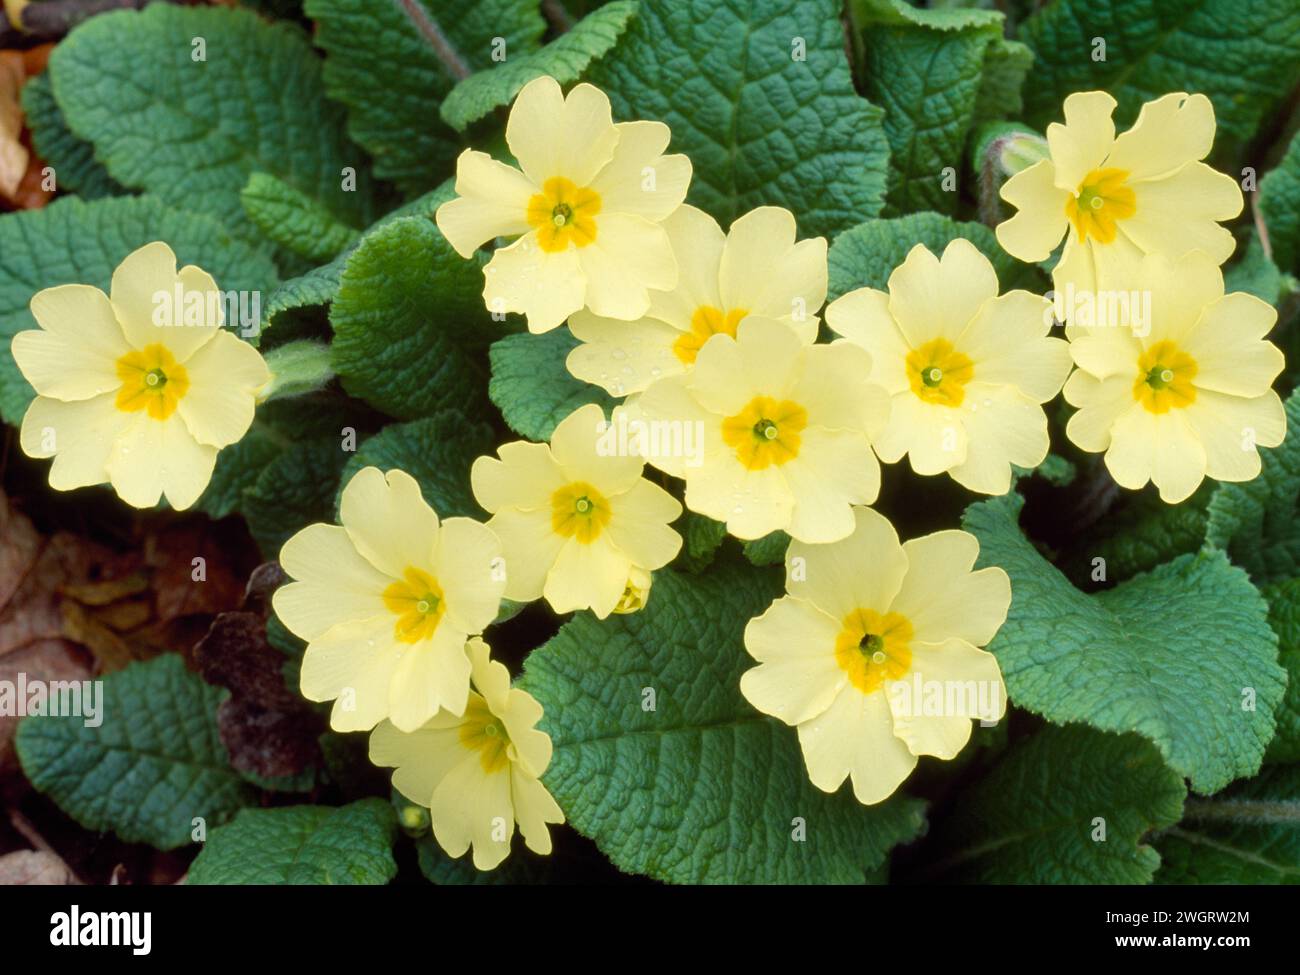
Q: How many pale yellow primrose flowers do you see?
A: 11